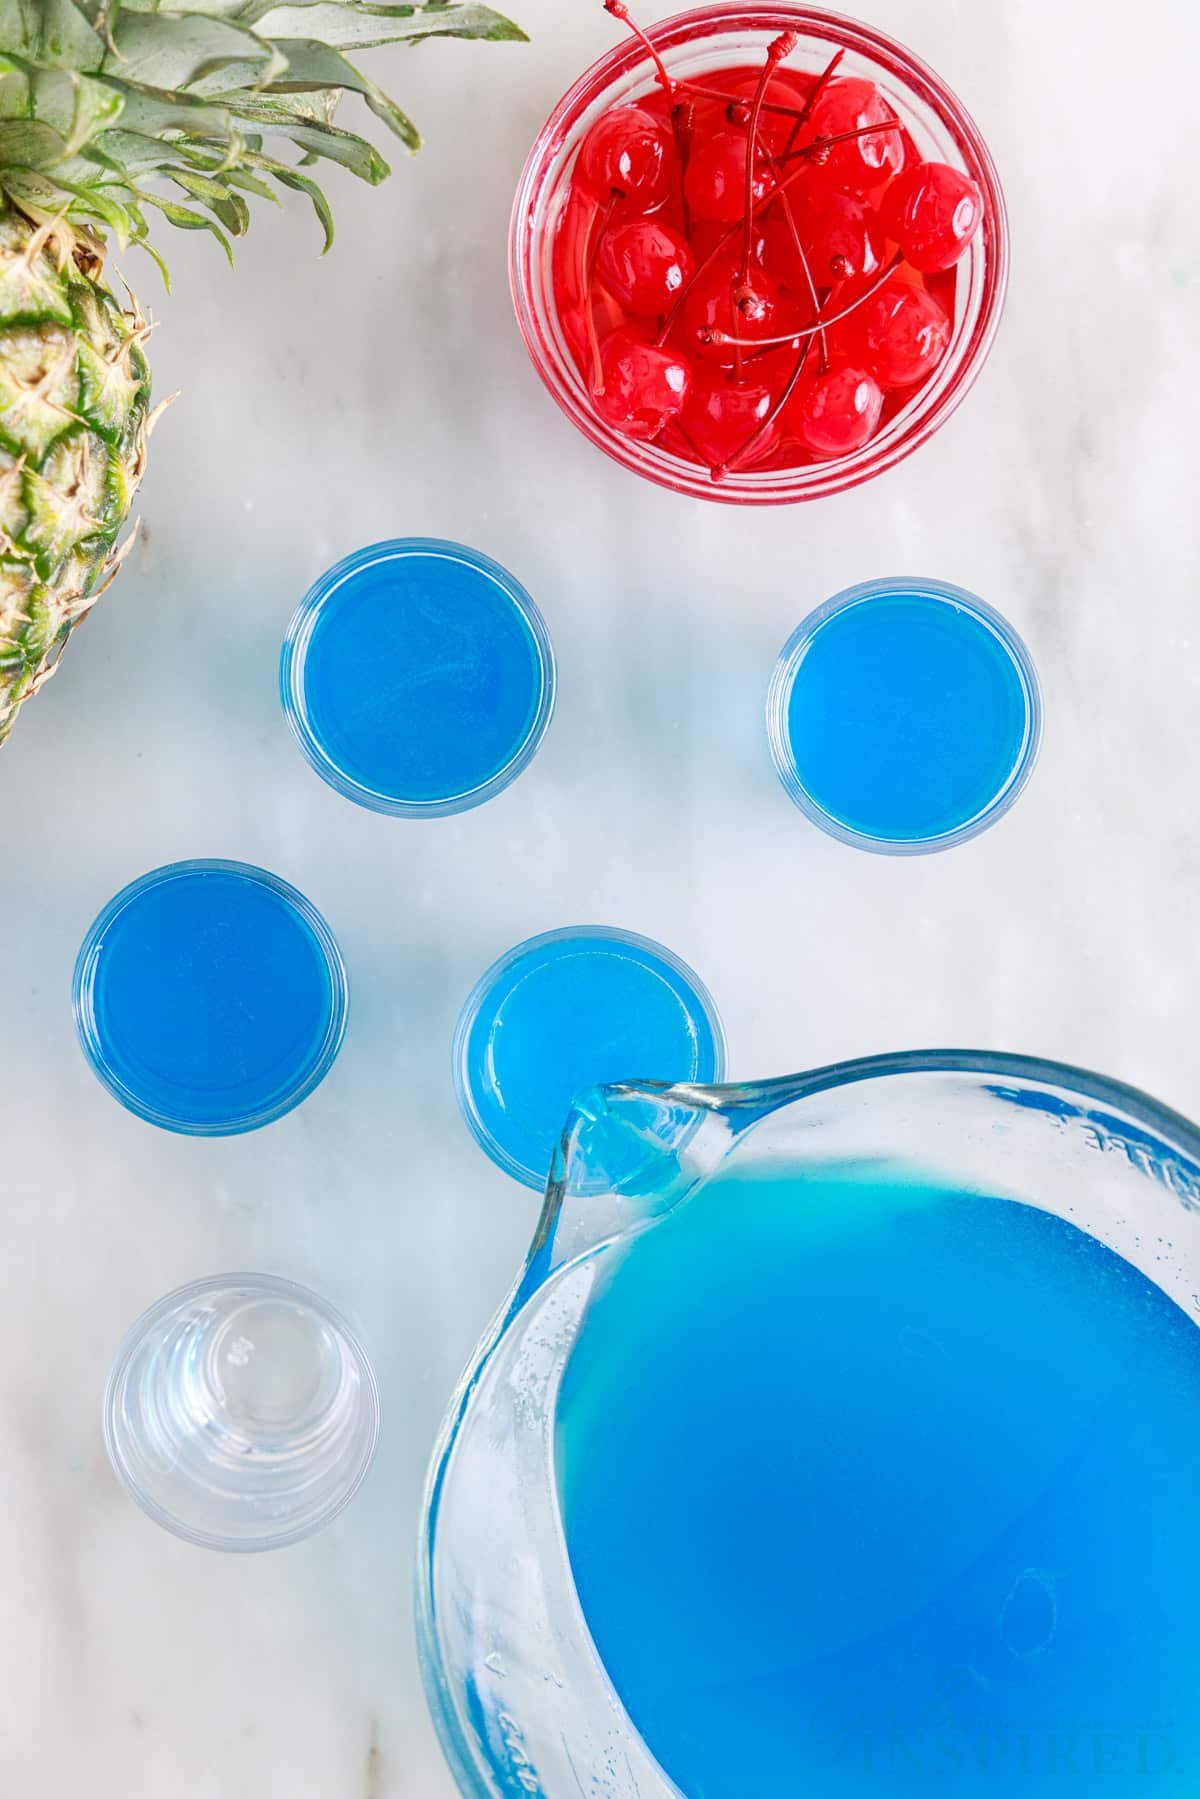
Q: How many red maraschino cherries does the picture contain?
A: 12